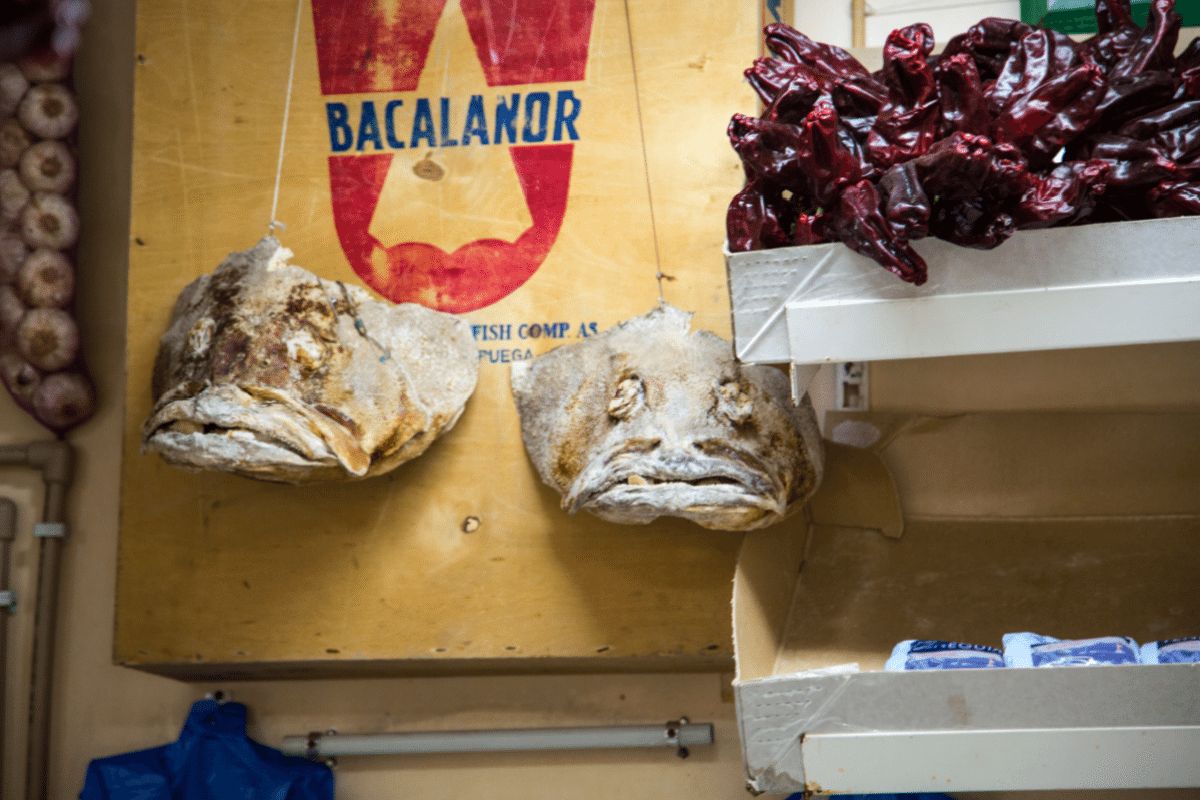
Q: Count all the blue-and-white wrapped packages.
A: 3